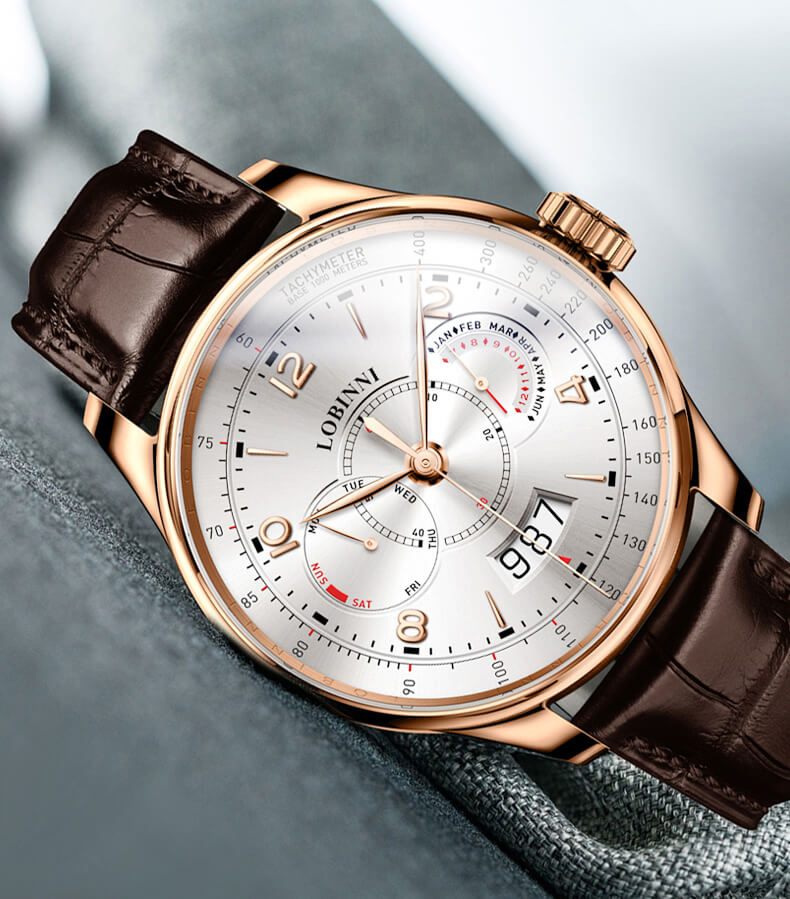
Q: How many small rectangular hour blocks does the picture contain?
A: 12